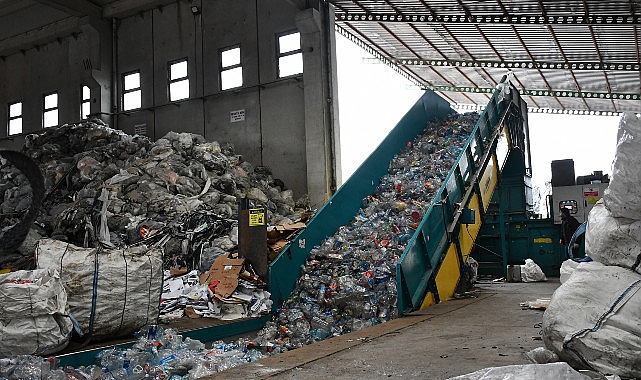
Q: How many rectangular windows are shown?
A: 7